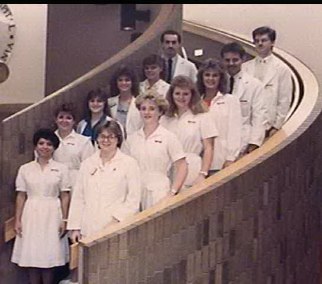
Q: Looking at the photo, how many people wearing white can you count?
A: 12